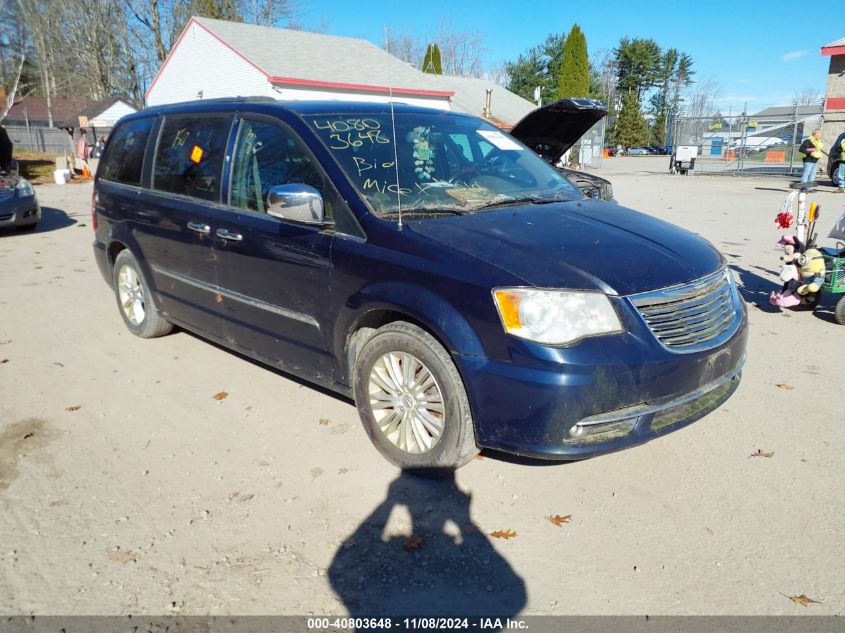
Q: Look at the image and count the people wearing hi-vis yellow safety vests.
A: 2